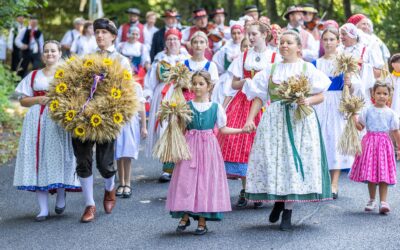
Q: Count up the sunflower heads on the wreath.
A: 12